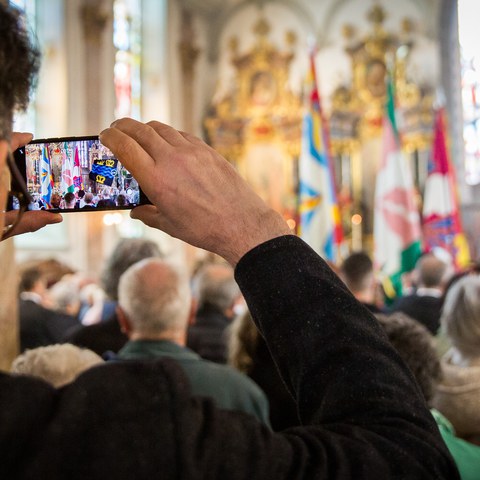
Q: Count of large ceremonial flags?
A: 3